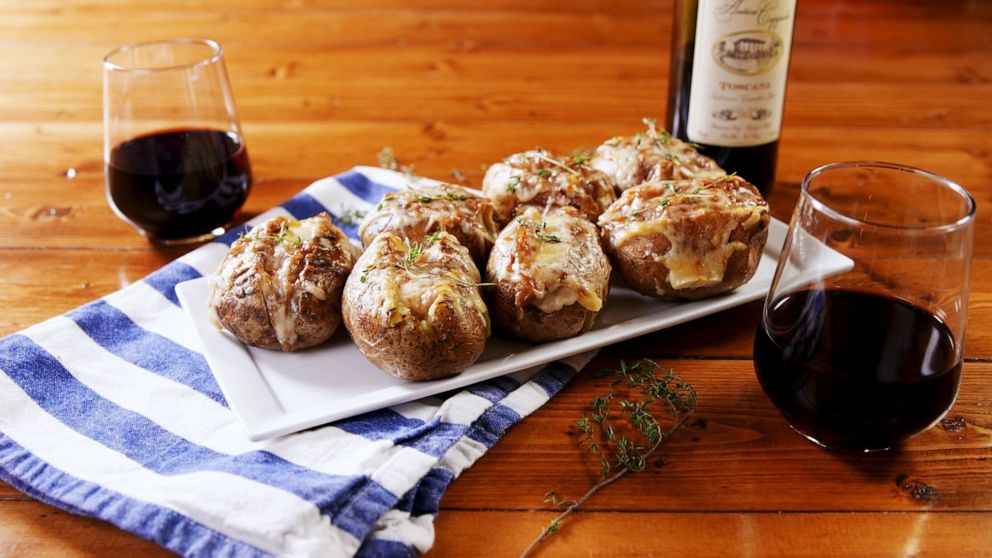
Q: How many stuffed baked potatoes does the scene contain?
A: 7